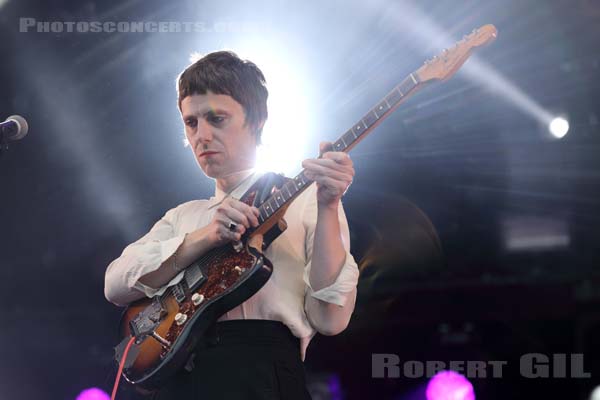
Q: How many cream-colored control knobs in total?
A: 2